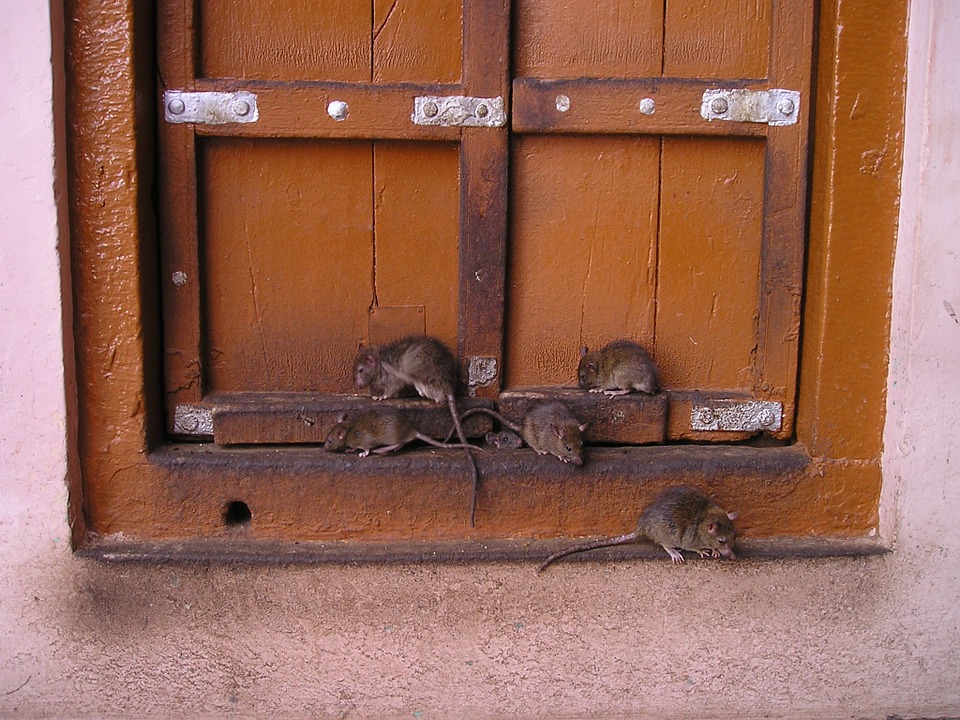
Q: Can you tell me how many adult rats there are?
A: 5